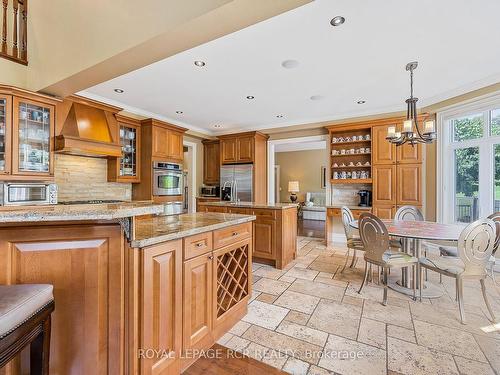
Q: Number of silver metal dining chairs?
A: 5